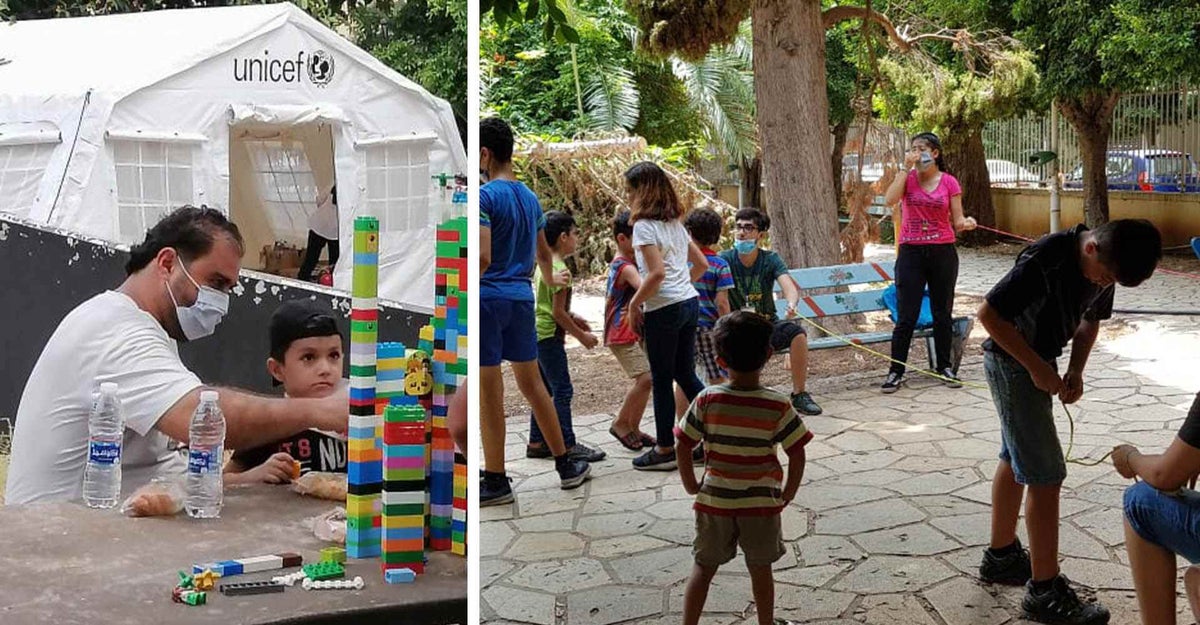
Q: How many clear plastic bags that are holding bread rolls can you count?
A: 2